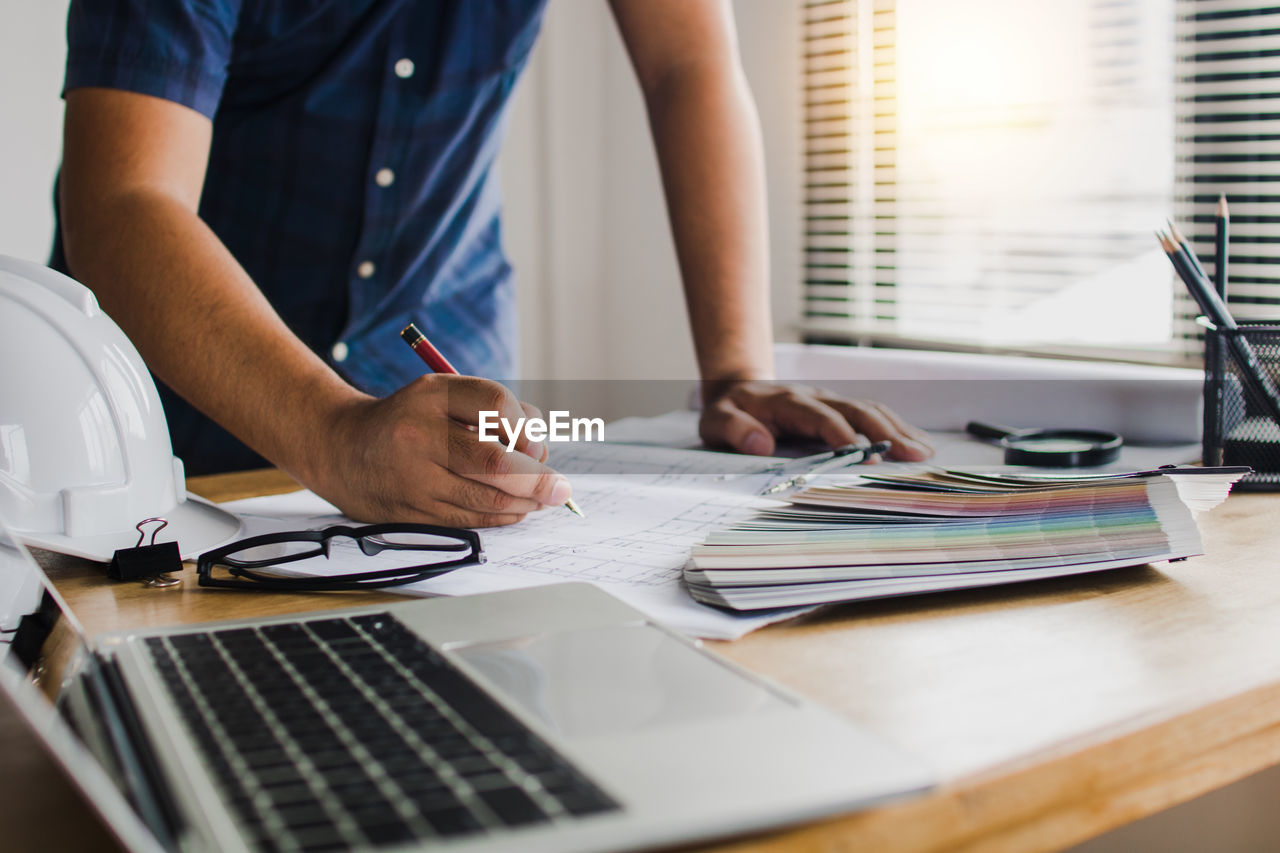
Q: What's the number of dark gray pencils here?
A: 4